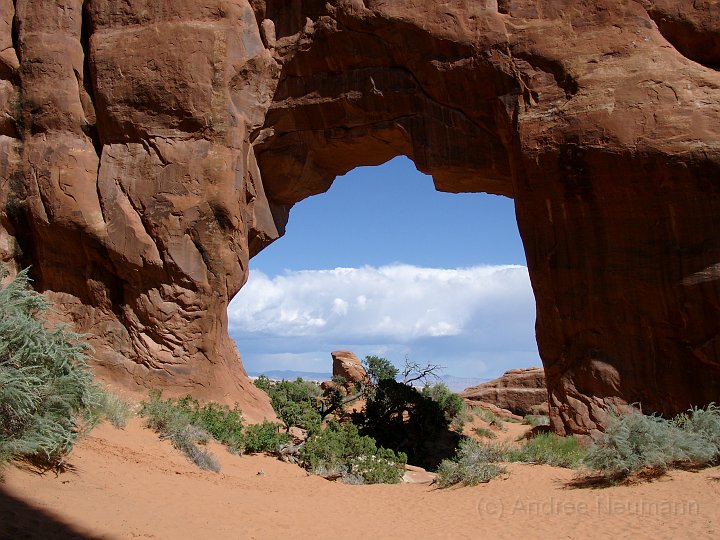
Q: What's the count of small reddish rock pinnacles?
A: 1